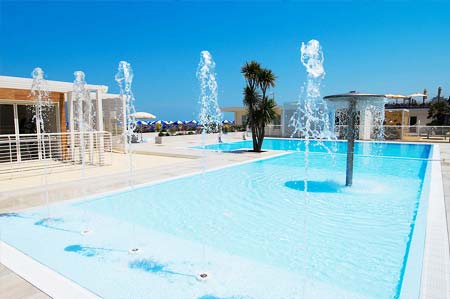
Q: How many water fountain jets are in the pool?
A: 5